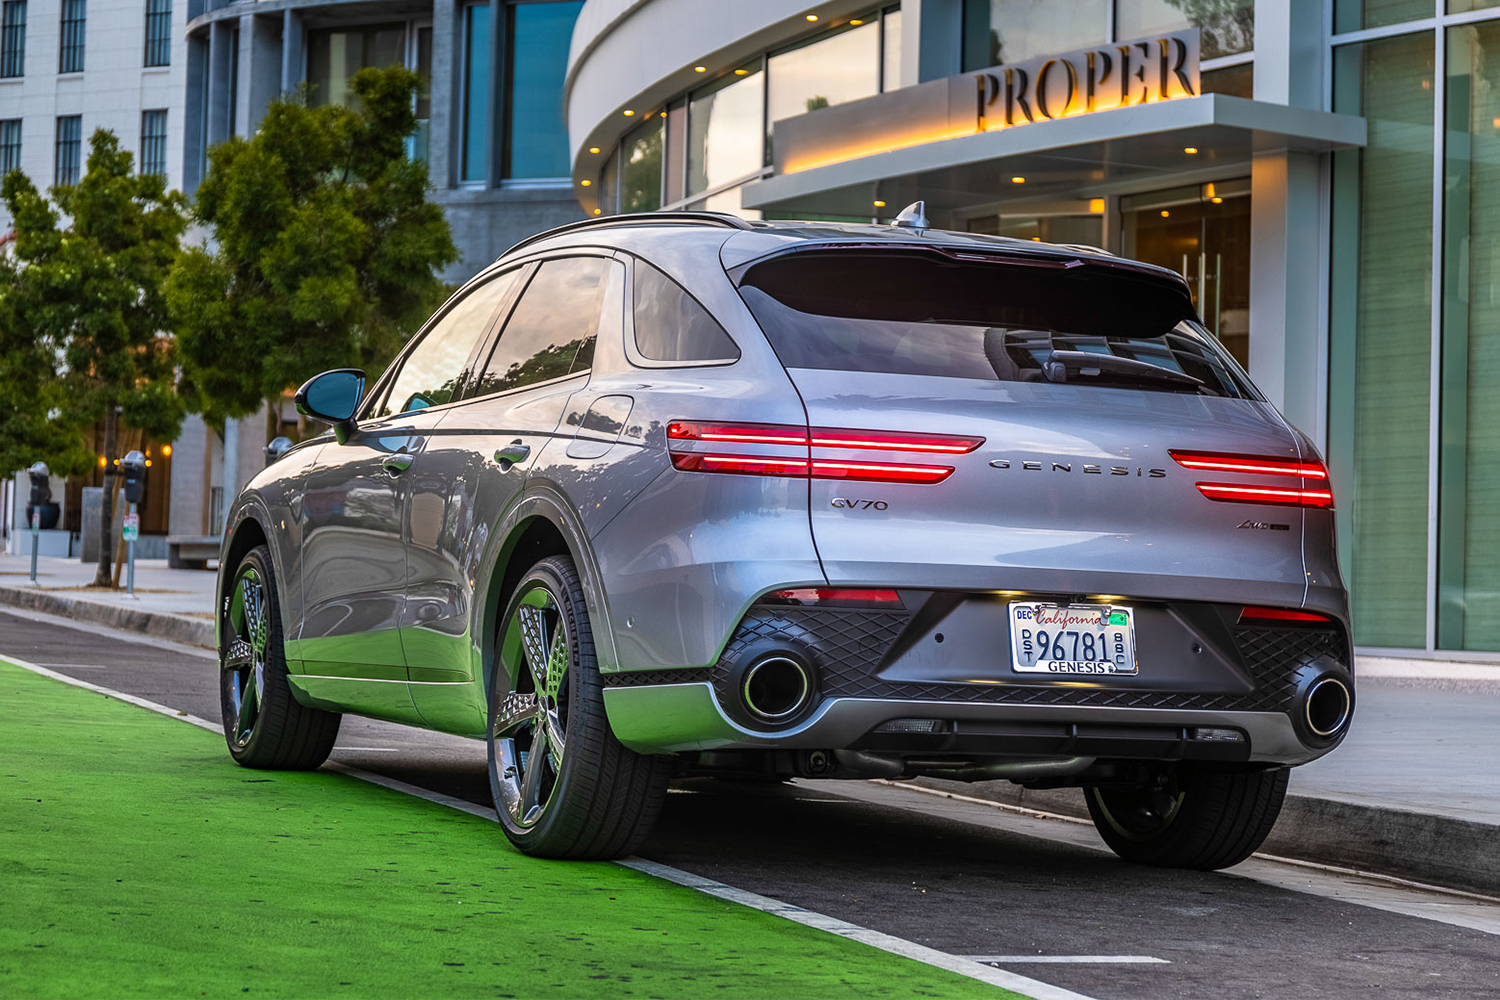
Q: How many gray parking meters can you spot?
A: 3